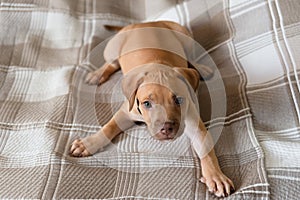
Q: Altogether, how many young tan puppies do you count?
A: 1